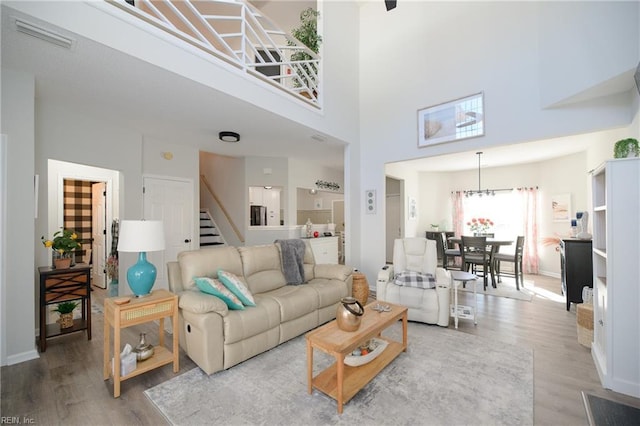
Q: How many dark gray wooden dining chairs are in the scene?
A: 4